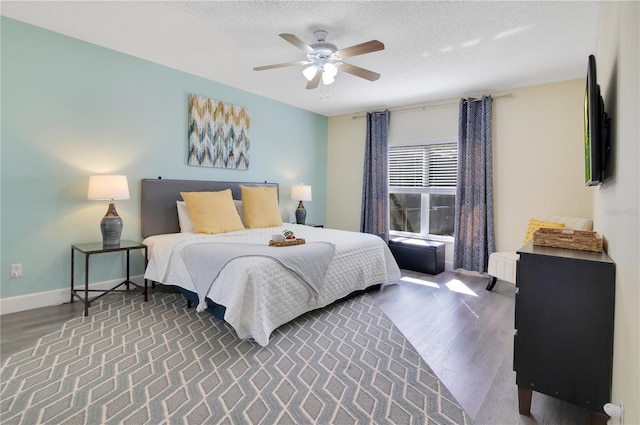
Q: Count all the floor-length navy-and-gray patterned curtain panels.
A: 2